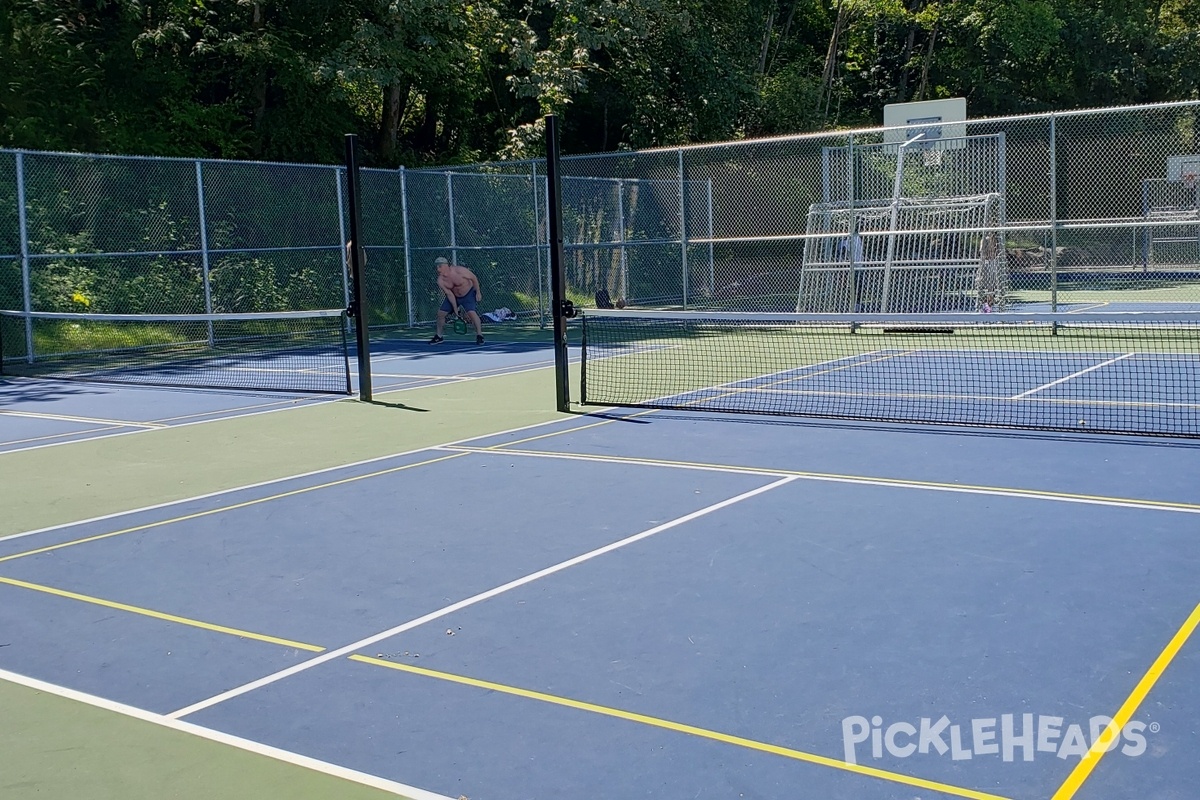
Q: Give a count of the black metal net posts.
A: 2